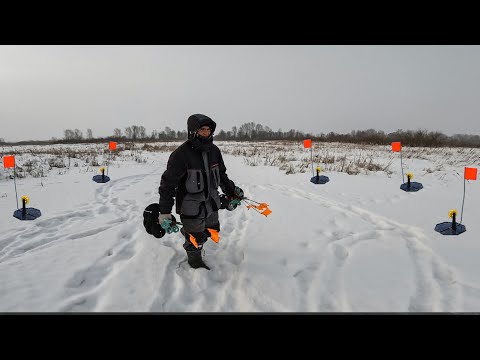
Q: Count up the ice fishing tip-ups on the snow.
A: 5